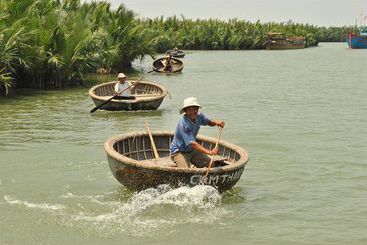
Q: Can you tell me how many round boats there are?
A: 4